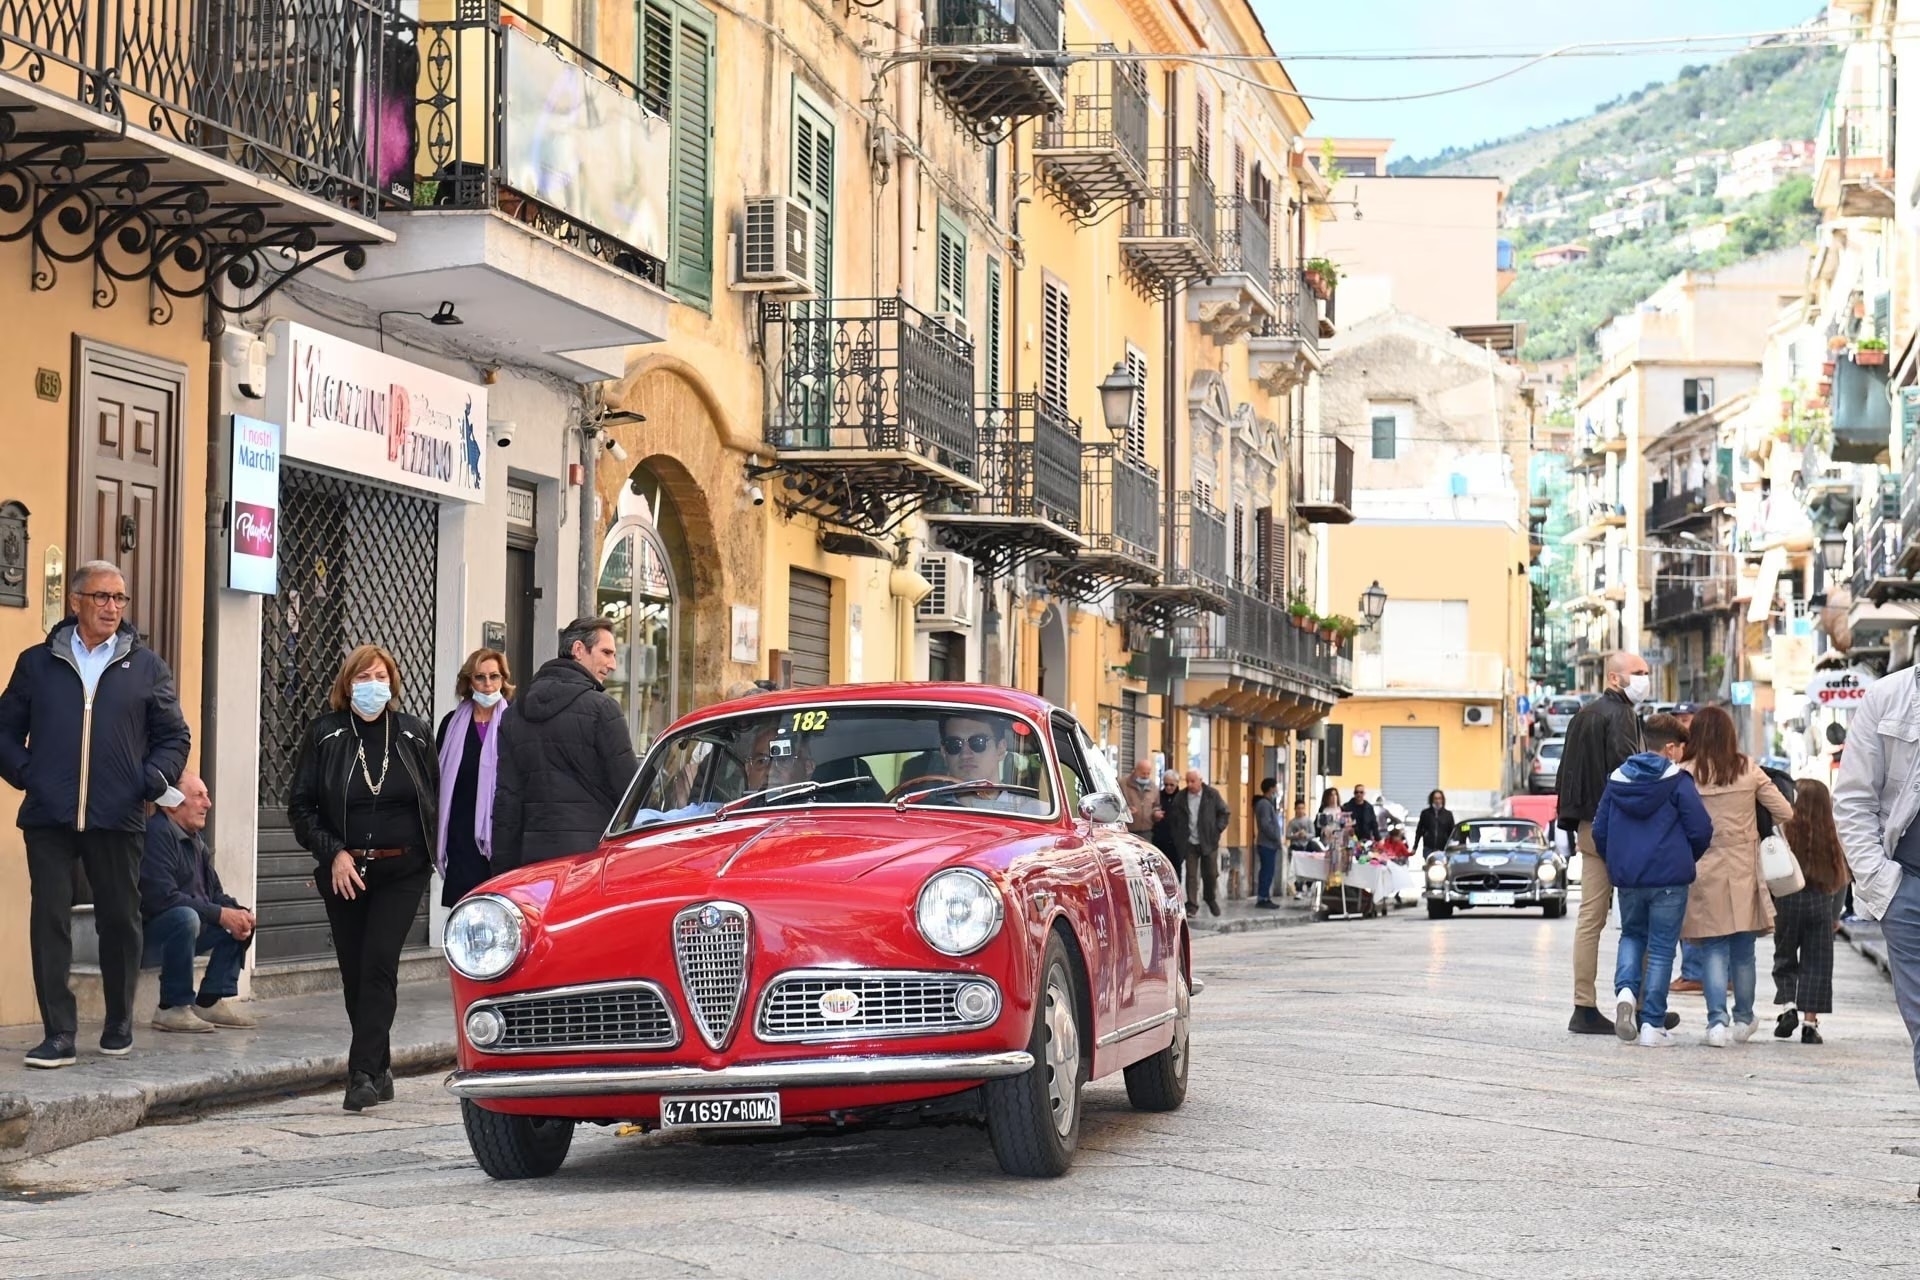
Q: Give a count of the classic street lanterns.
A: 3